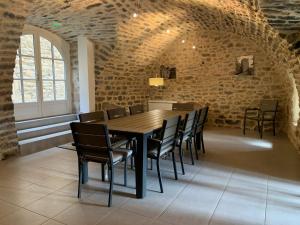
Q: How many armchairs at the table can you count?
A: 8